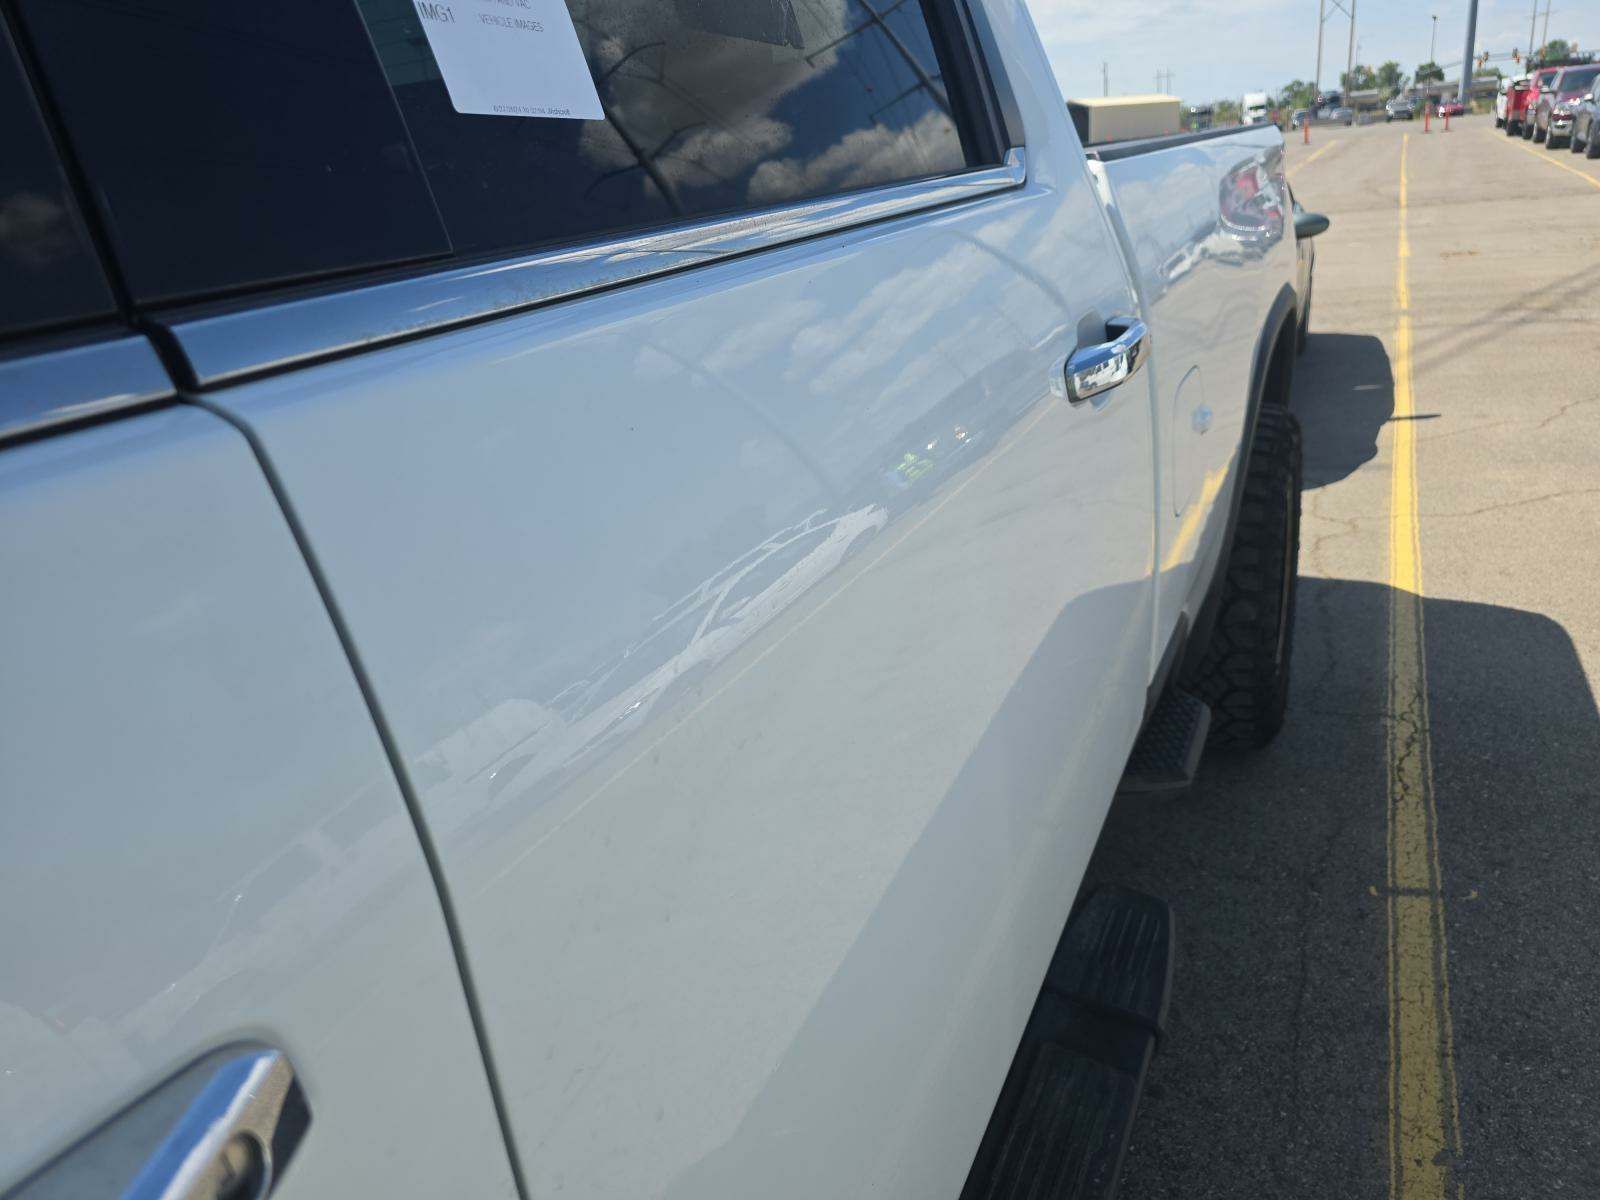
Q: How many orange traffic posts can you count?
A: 3